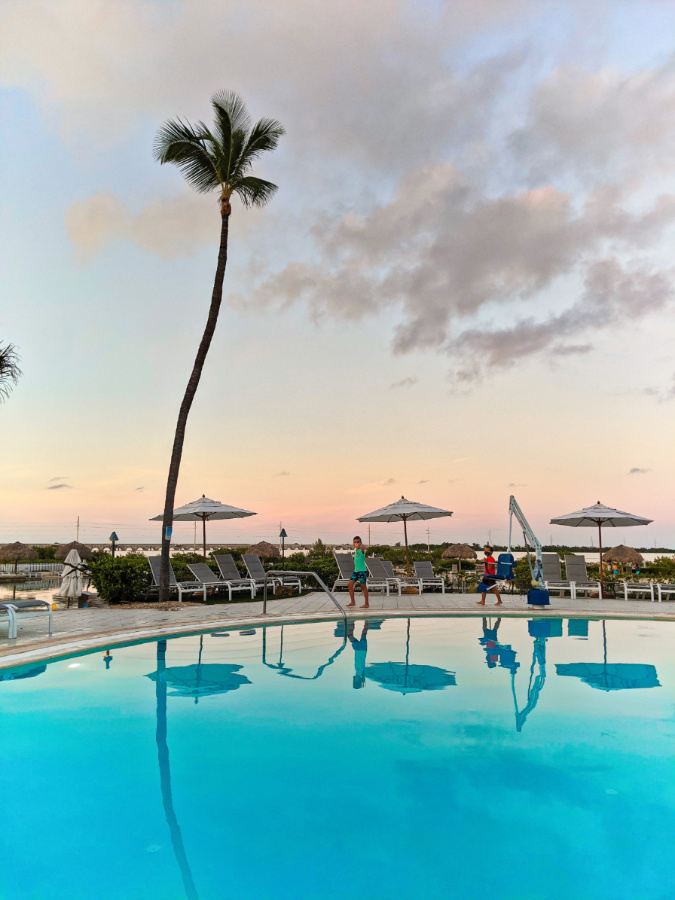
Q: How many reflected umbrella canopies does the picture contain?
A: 3